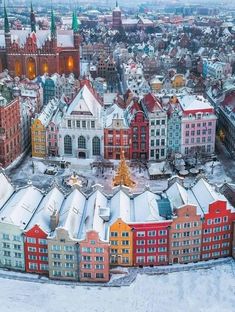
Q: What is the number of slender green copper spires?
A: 4